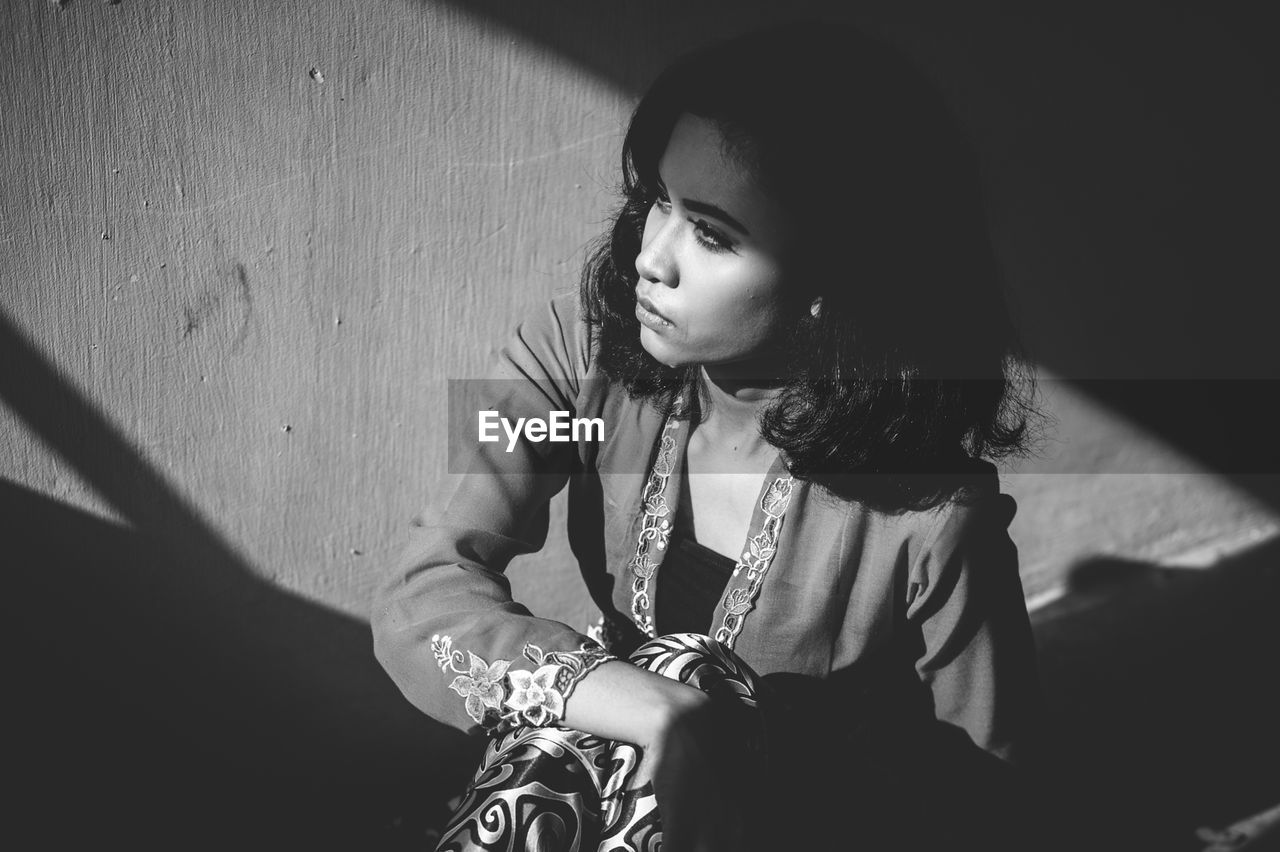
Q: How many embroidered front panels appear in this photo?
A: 2